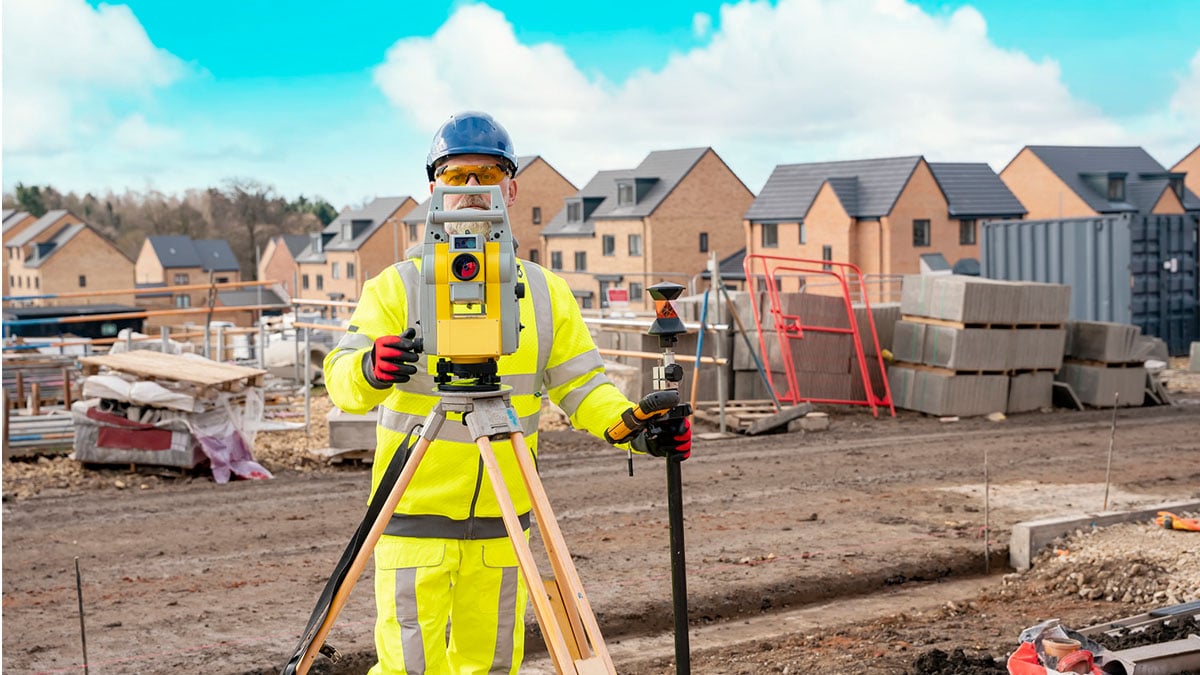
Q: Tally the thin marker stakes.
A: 3